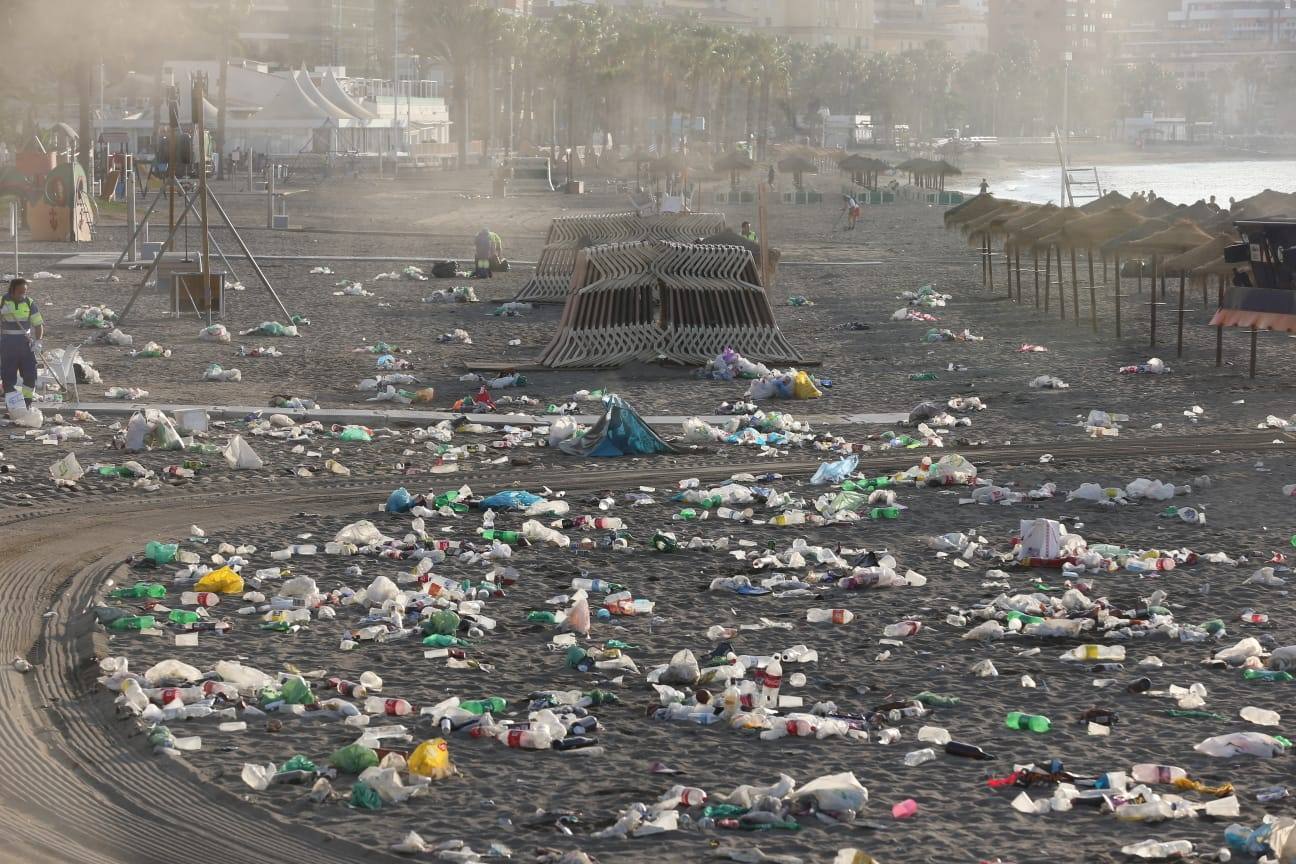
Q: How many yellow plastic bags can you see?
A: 3